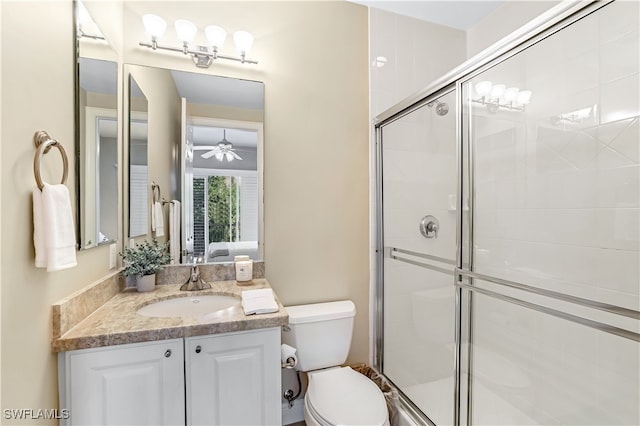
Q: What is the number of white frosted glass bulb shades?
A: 4